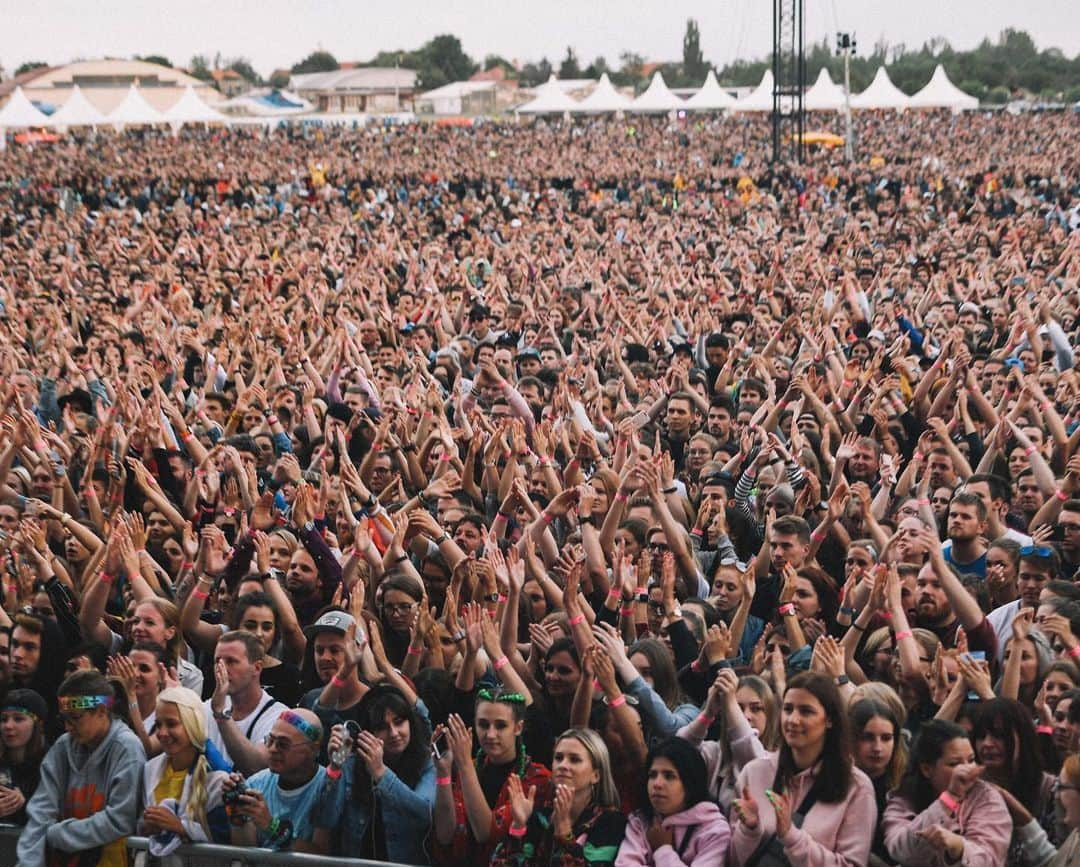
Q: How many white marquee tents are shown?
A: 12